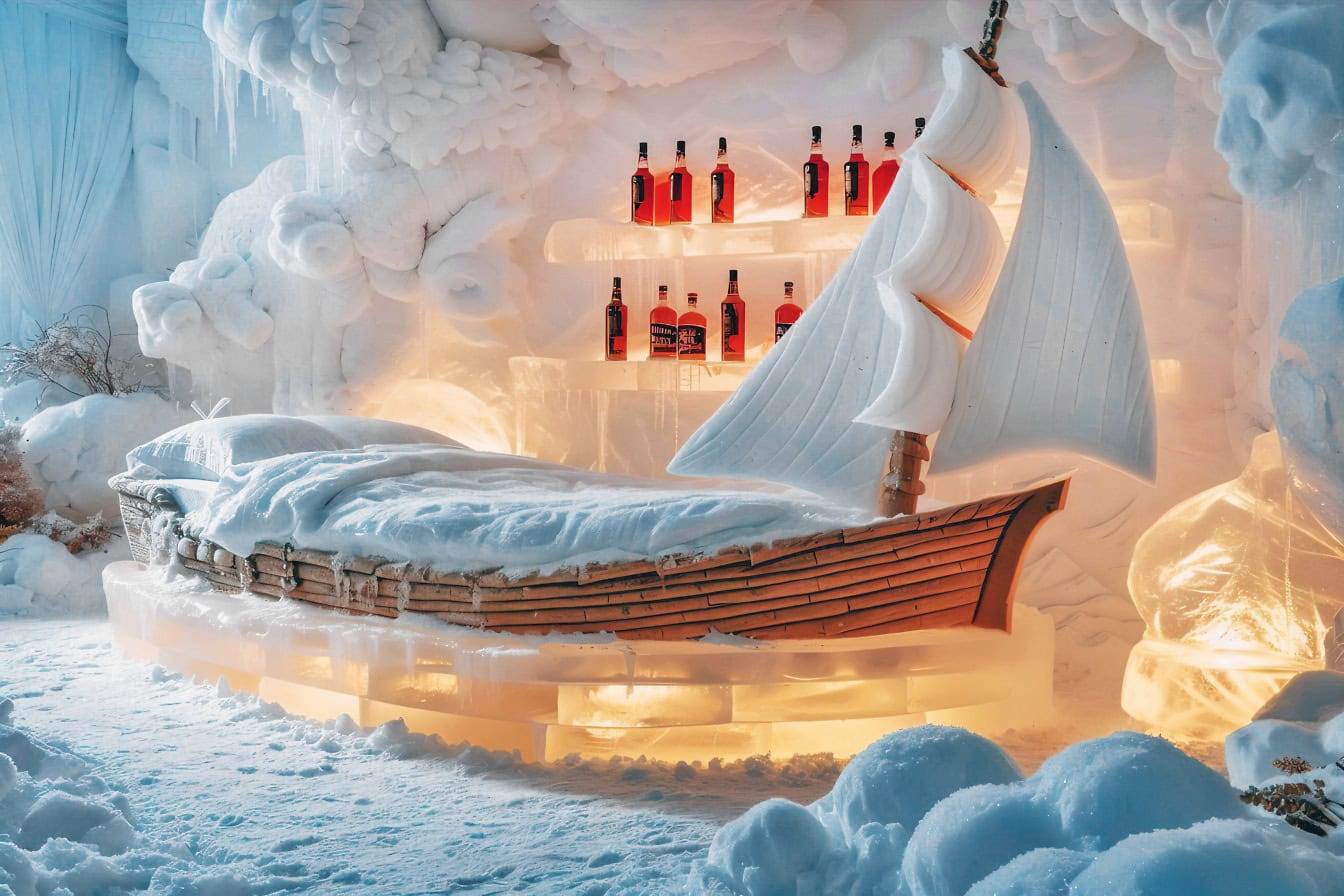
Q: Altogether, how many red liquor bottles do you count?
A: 12